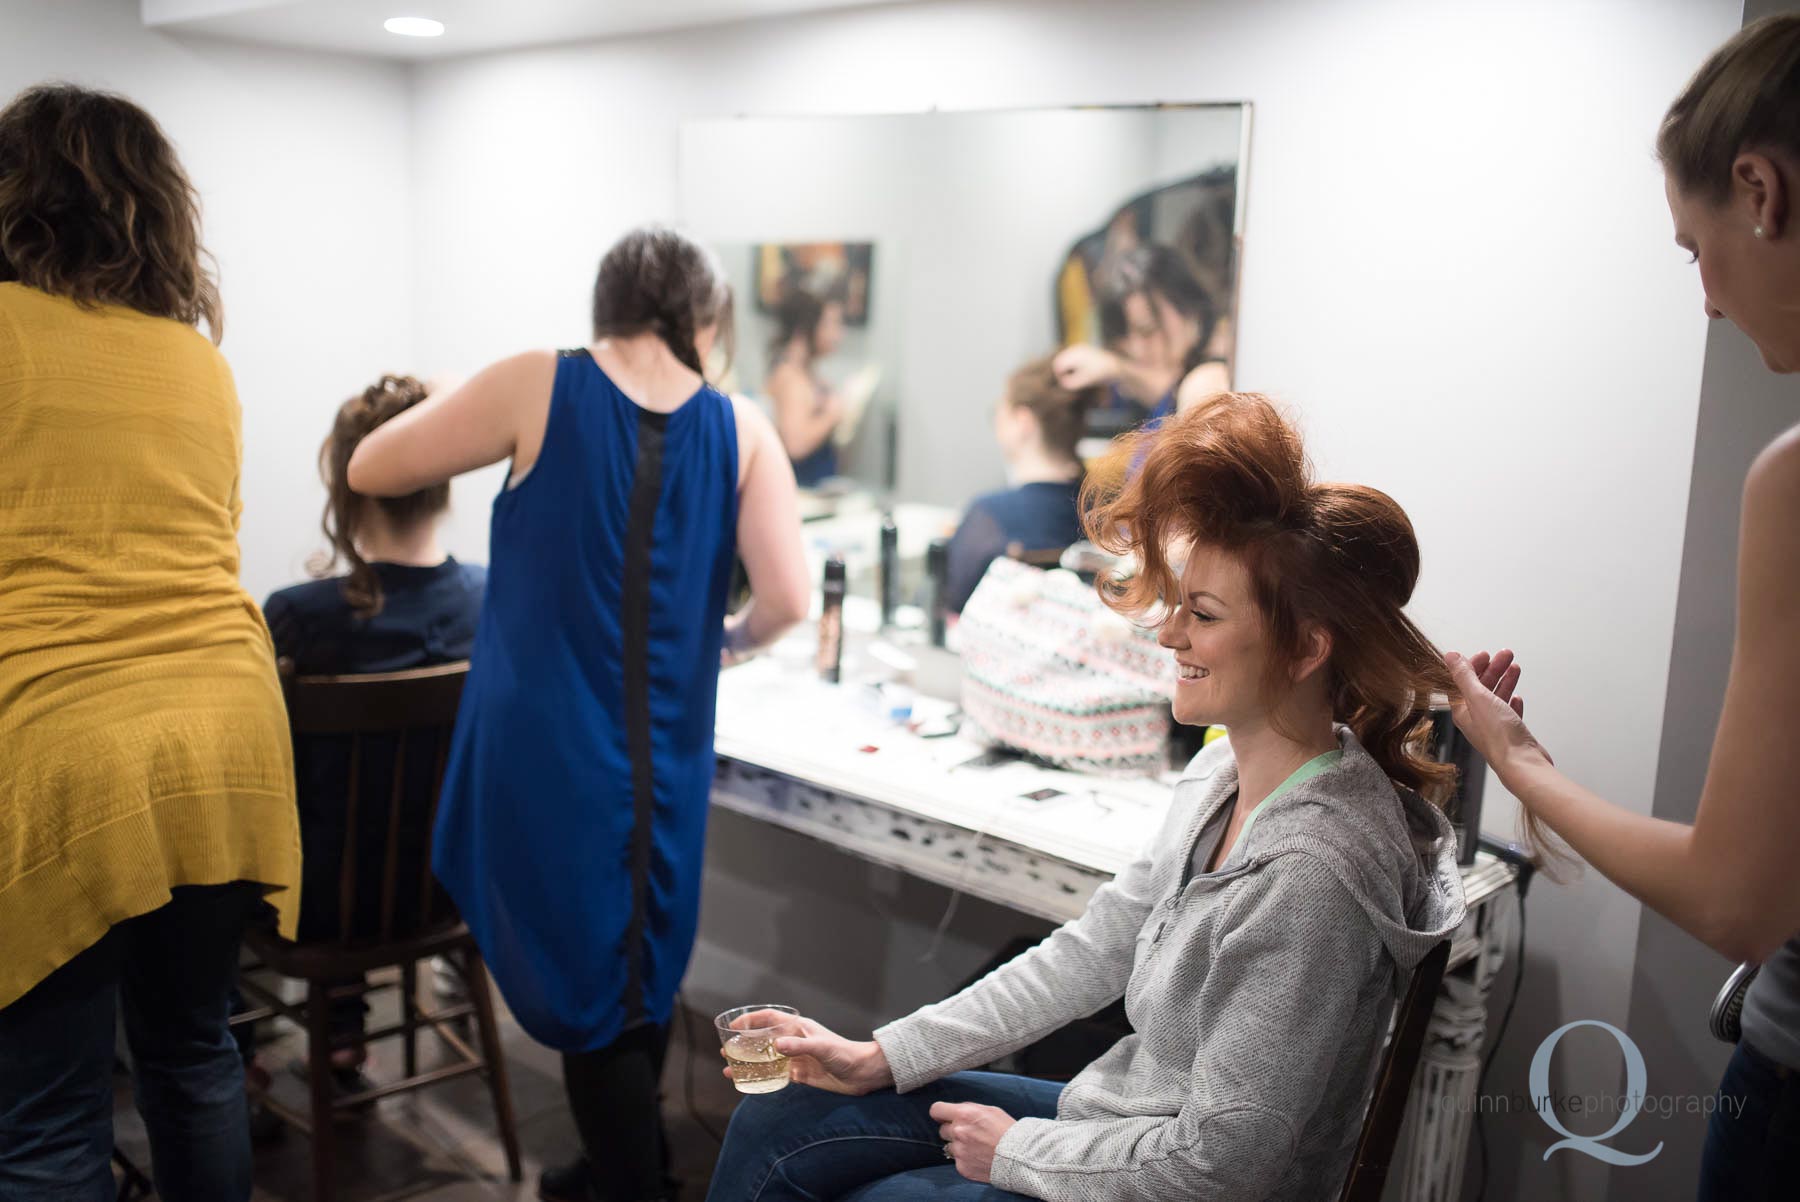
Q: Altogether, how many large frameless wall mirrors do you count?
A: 1